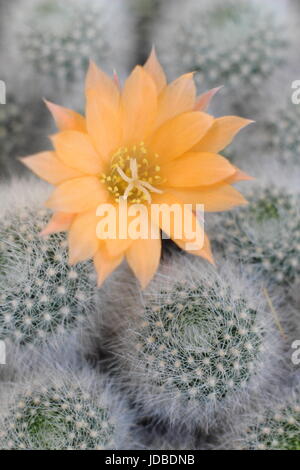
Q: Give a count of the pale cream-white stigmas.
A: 5